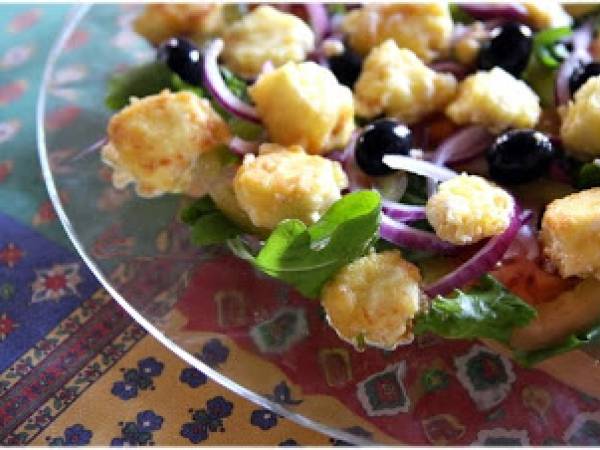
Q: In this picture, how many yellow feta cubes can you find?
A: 13